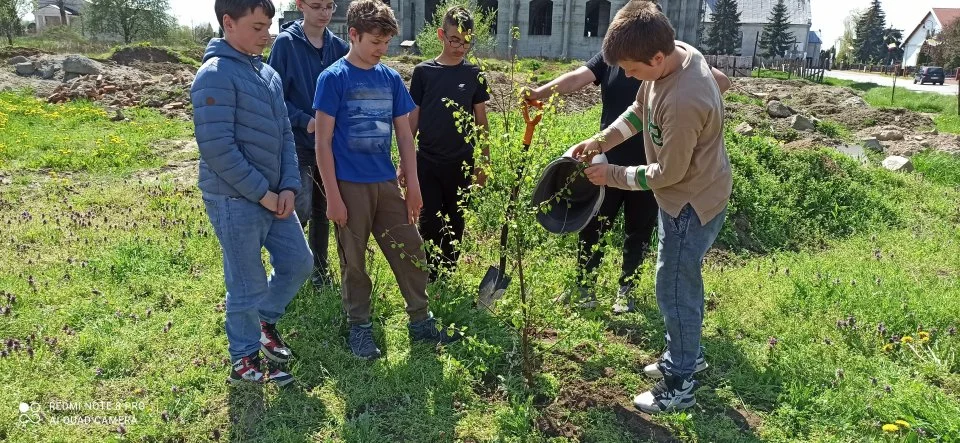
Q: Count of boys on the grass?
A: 6